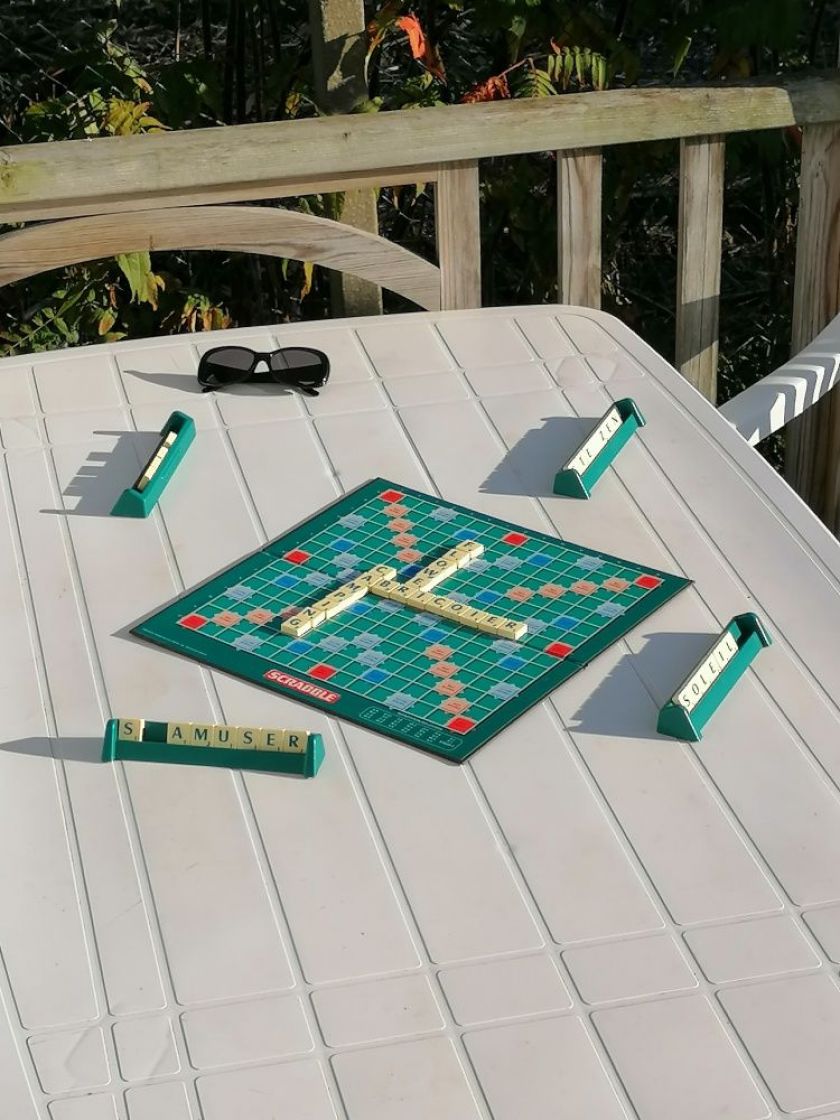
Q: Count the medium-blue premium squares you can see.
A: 12